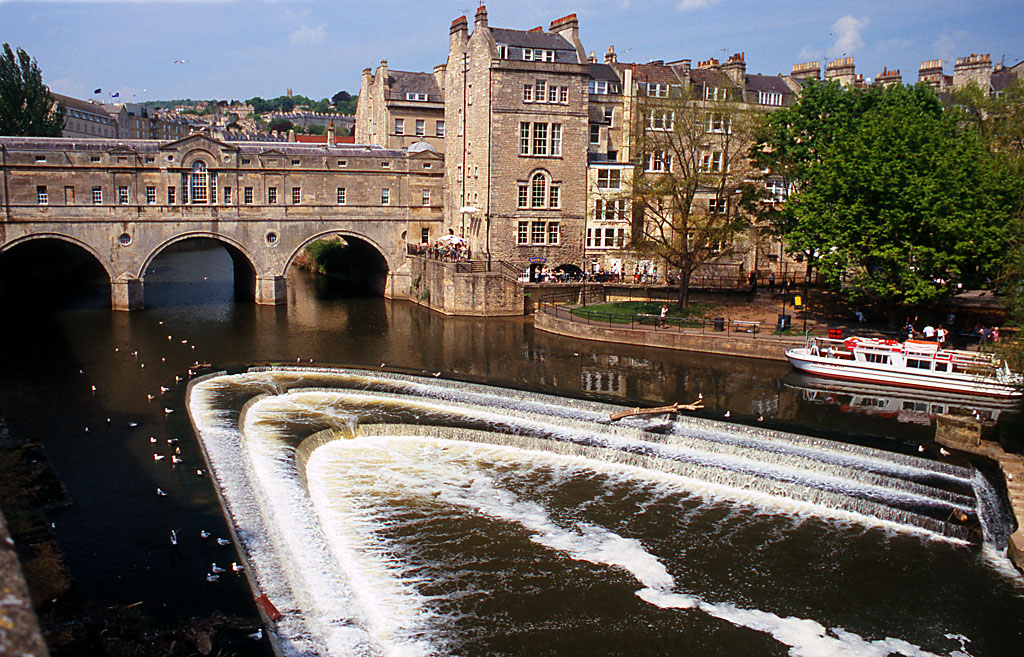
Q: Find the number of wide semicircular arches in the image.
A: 3